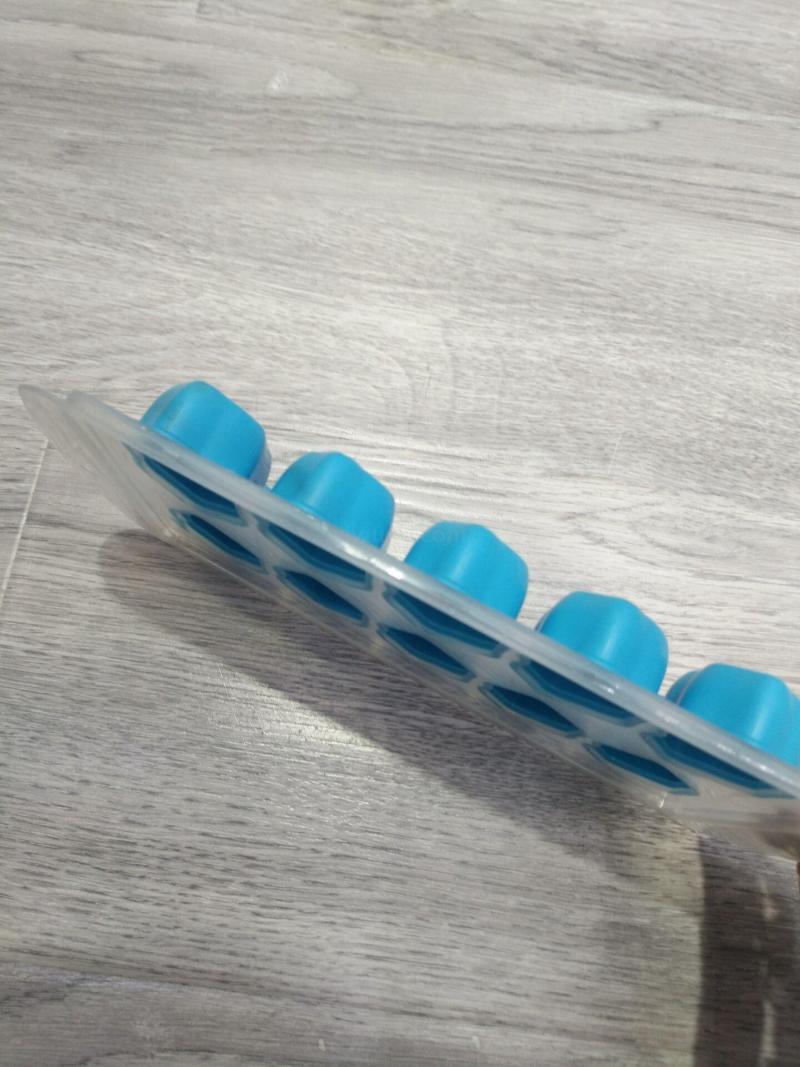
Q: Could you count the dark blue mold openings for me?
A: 10